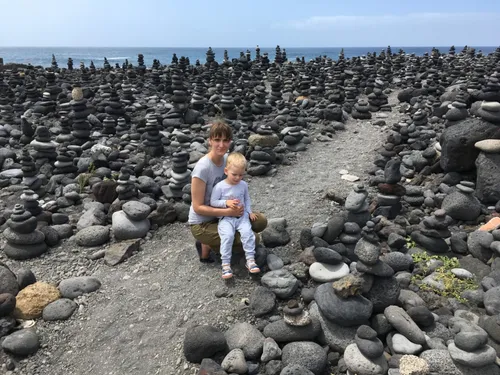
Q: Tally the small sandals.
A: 2